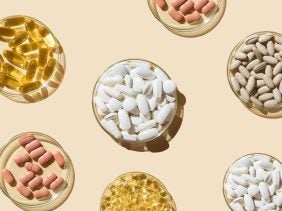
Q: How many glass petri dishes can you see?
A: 7